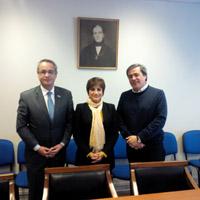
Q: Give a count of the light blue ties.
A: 1